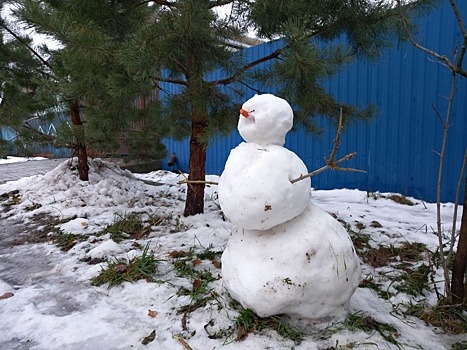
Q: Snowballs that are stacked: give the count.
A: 3